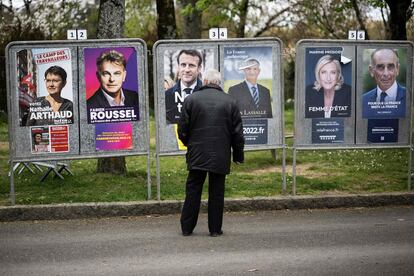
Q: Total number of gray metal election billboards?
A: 3